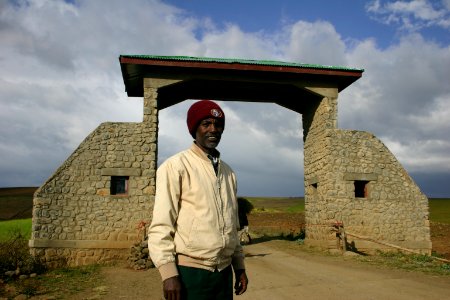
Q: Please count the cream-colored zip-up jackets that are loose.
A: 1